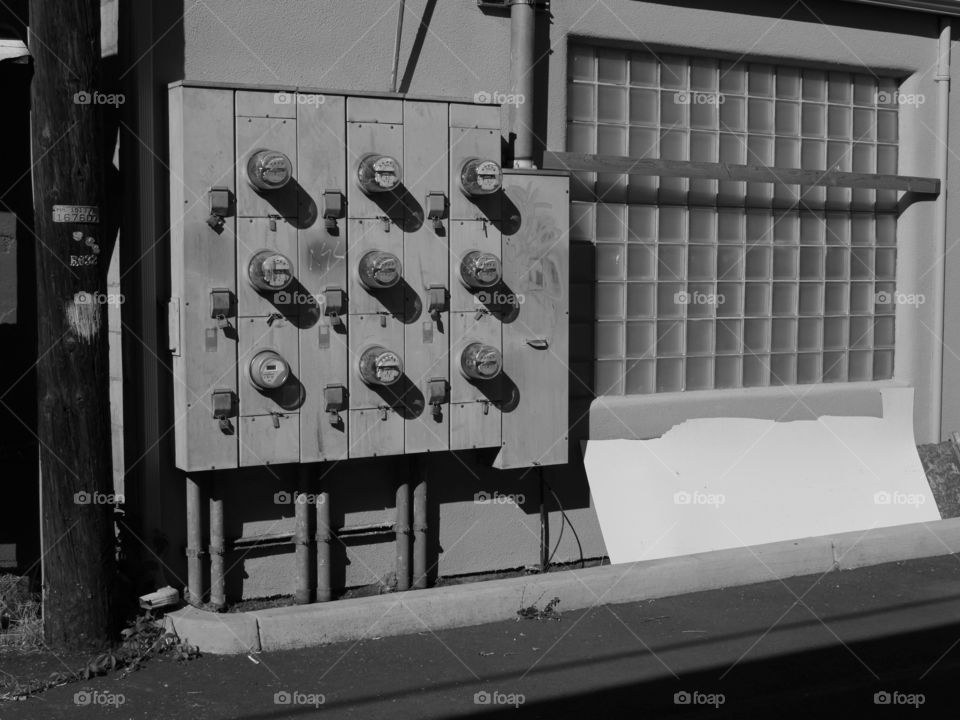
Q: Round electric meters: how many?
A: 9